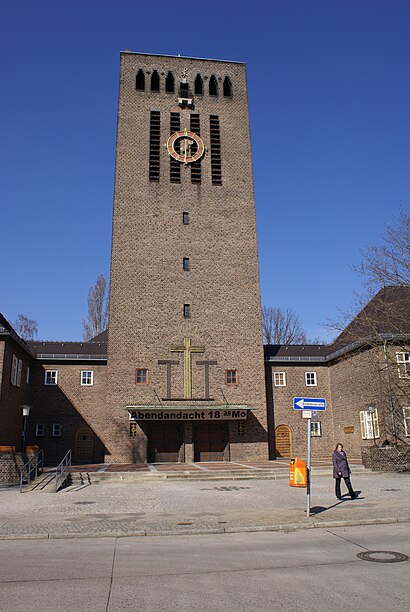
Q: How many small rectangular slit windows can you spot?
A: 3